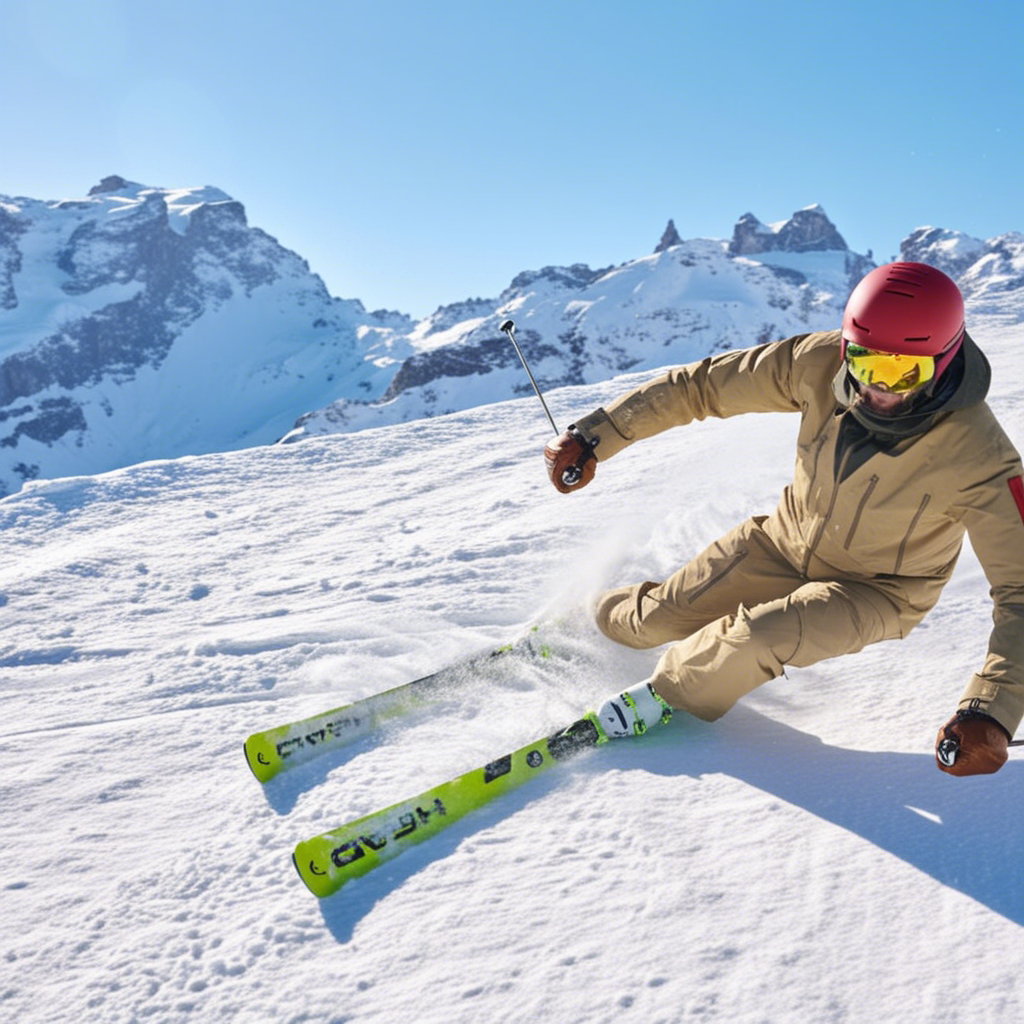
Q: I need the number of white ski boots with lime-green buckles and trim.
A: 1